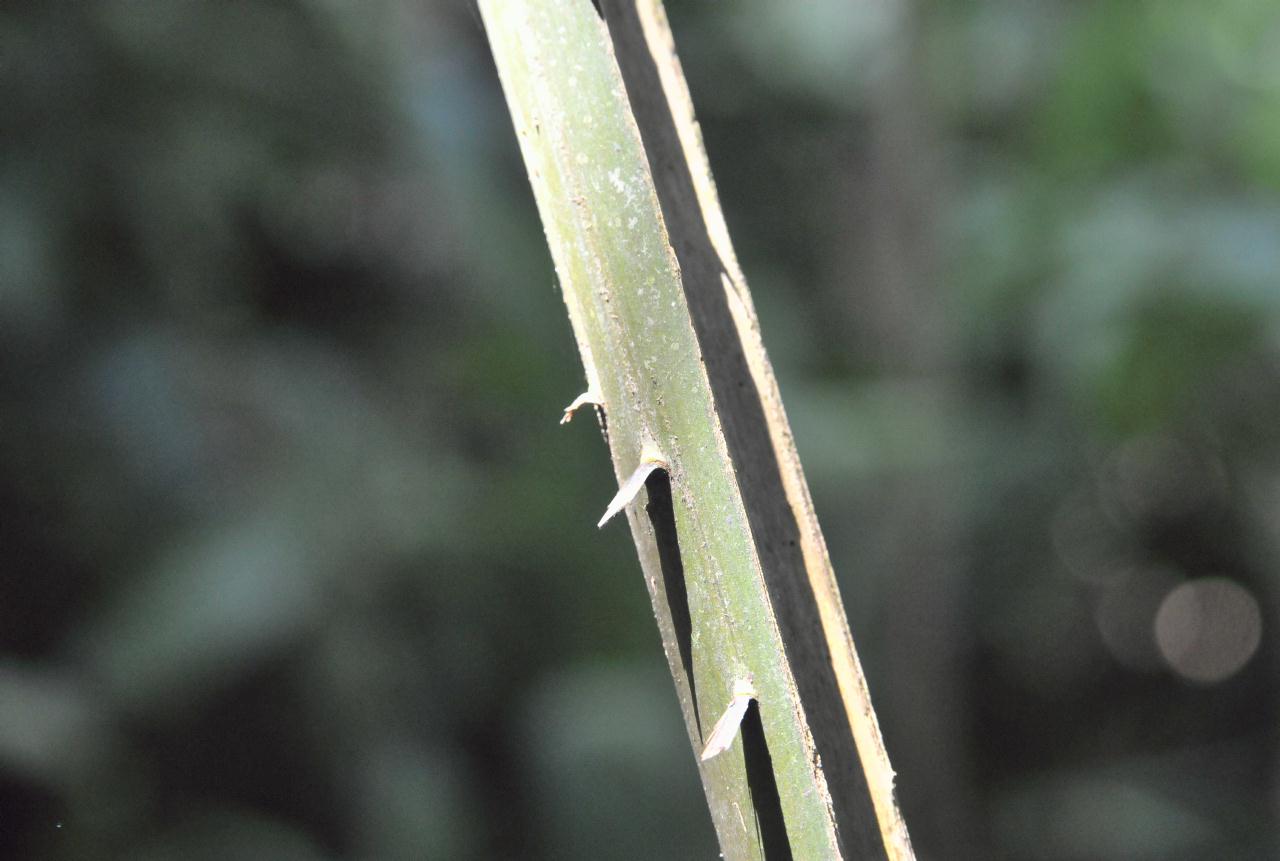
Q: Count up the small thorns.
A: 3